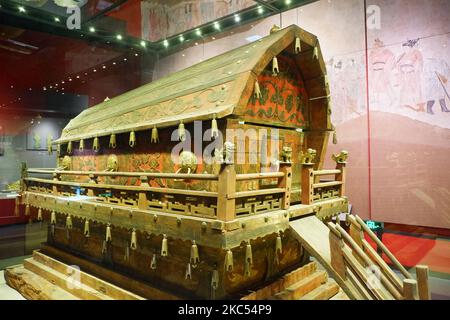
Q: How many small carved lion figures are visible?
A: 4